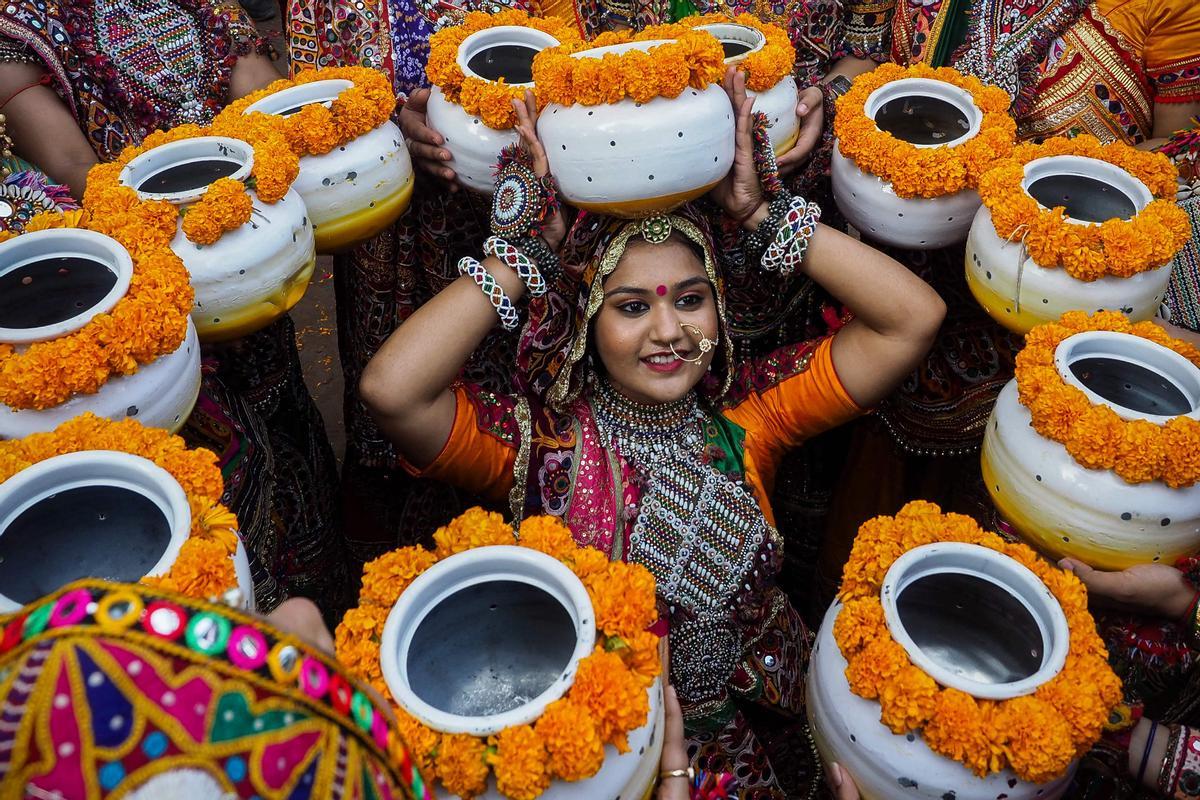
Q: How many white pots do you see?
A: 12